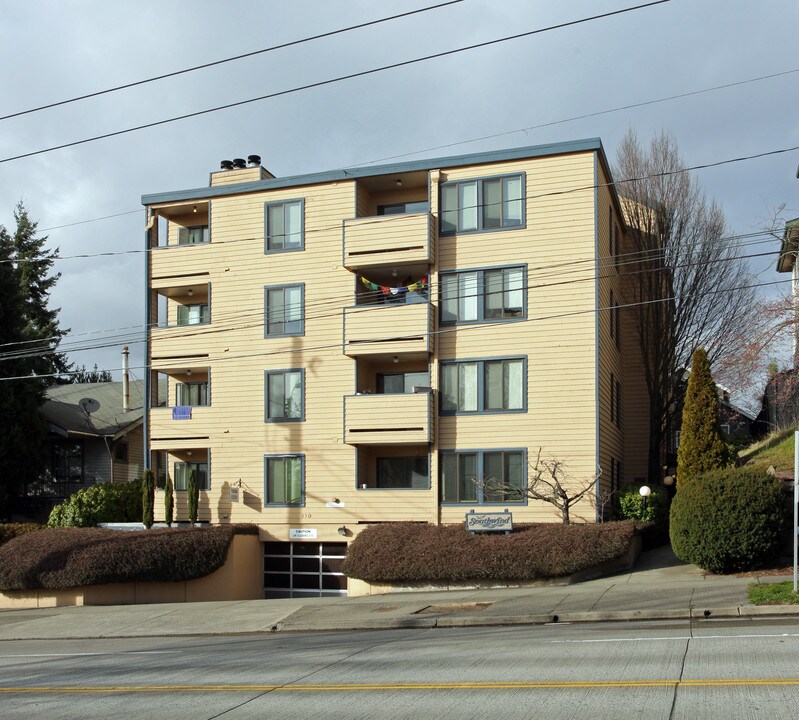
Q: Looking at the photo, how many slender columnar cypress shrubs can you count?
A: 3